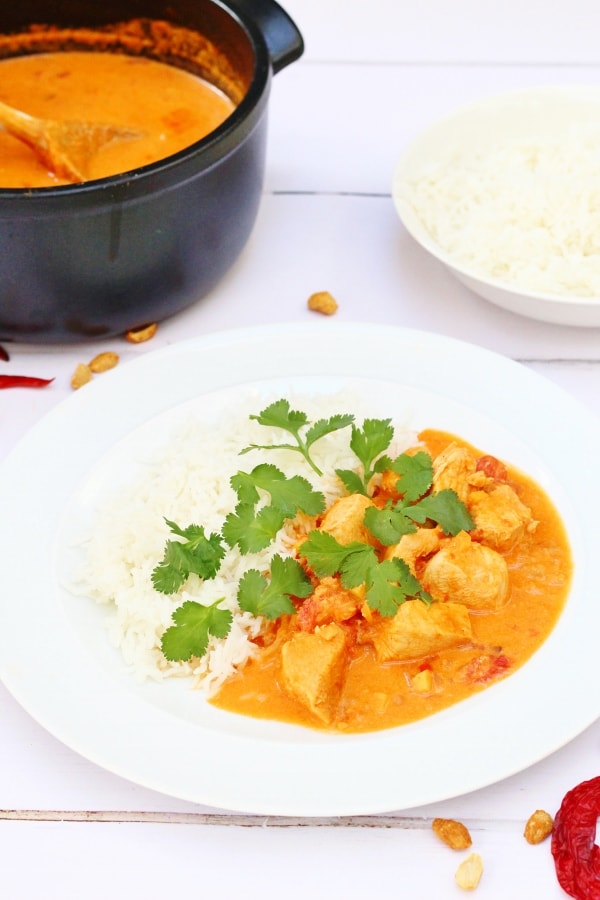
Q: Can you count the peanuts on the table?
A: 7